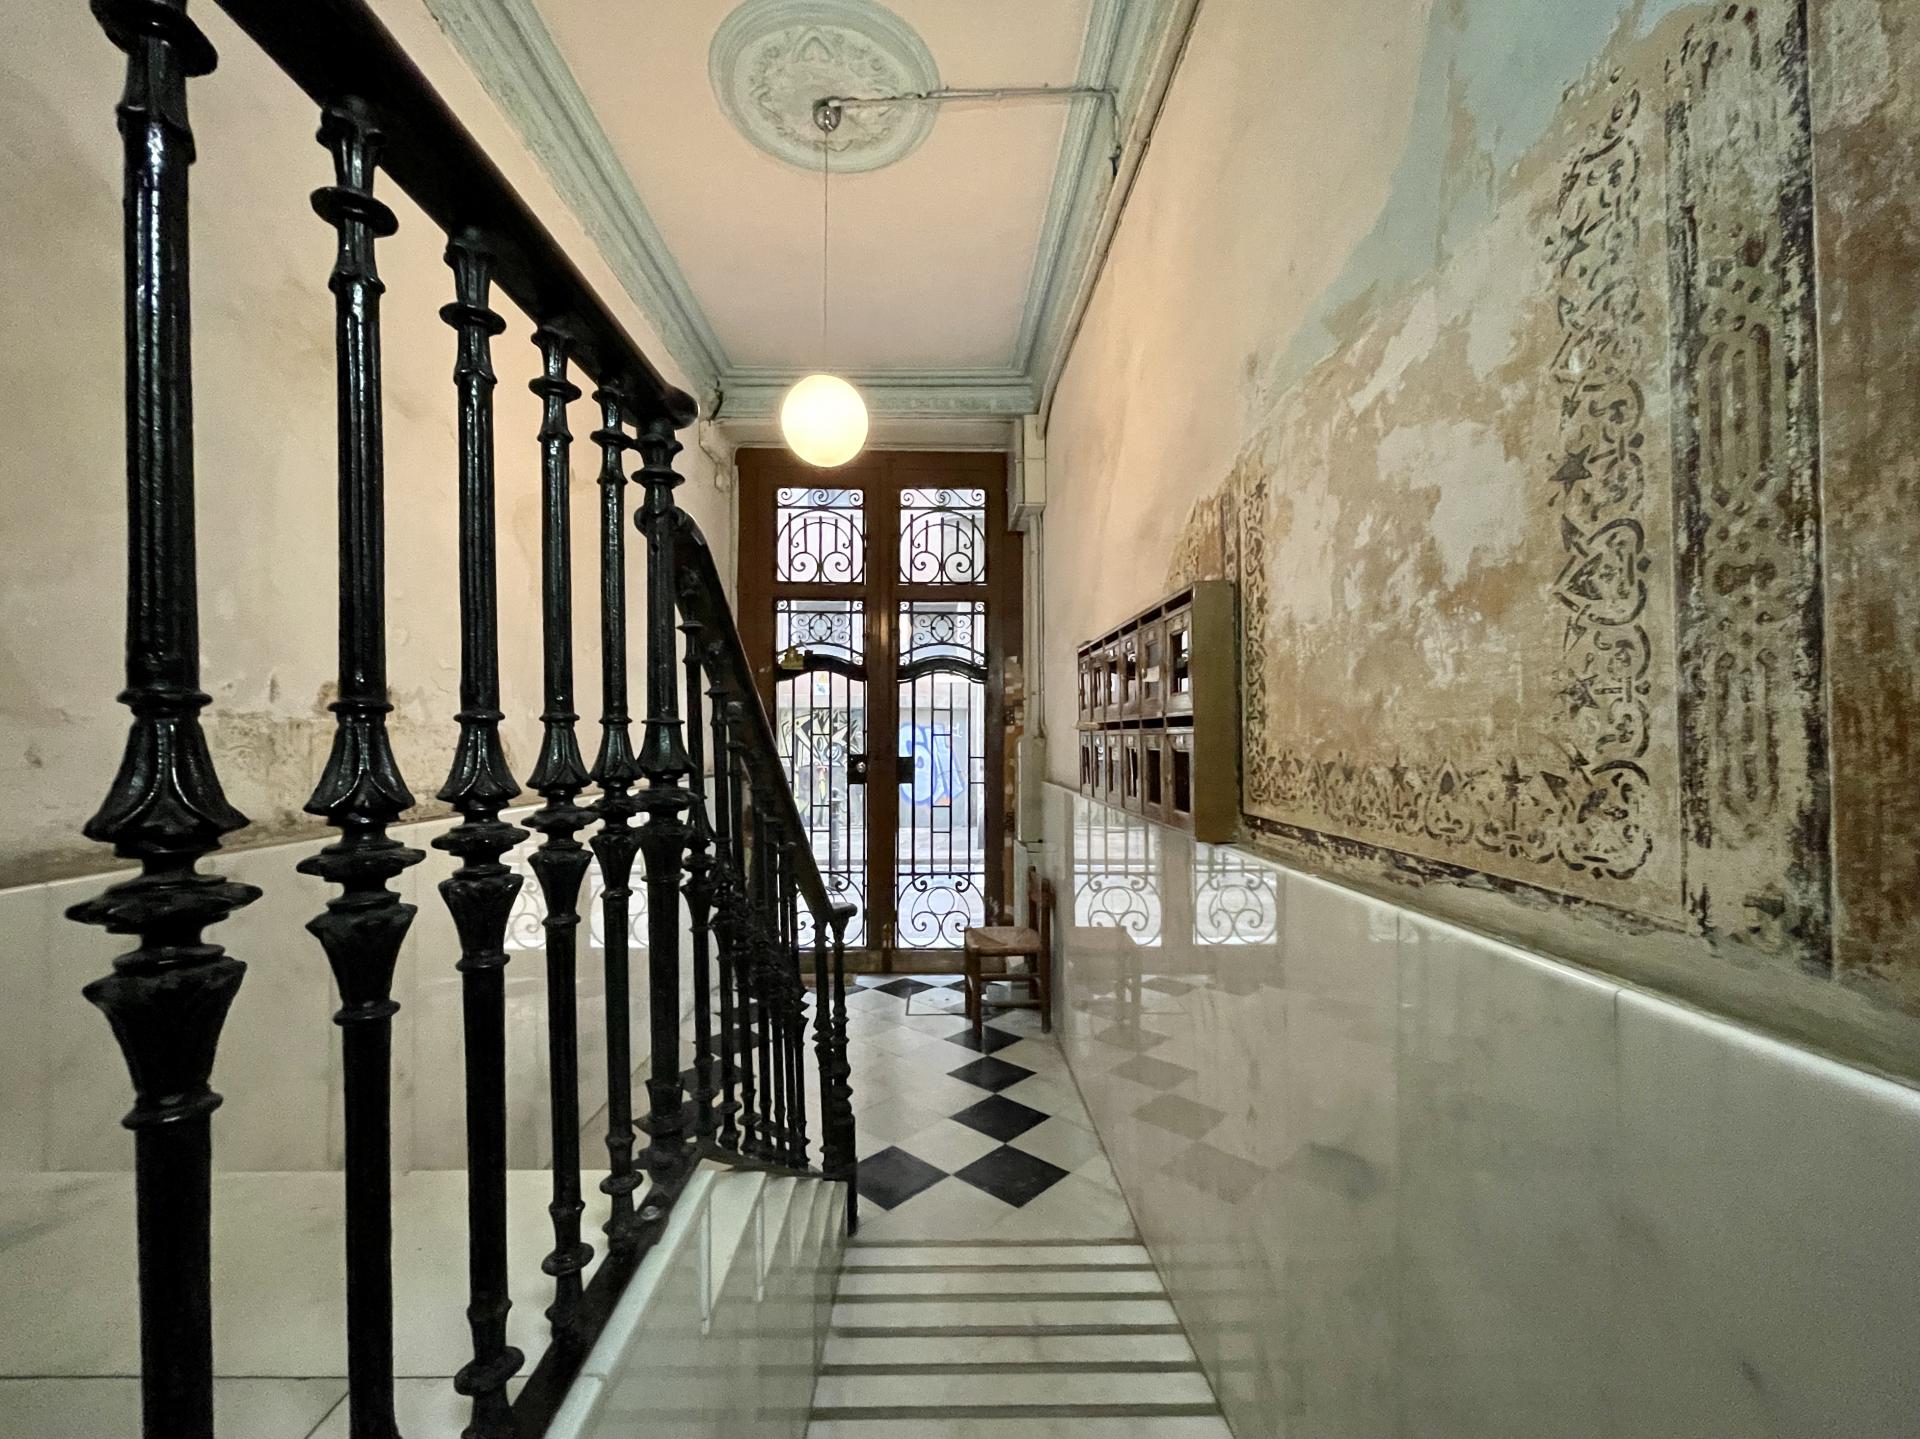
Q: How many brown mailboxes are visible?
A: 12